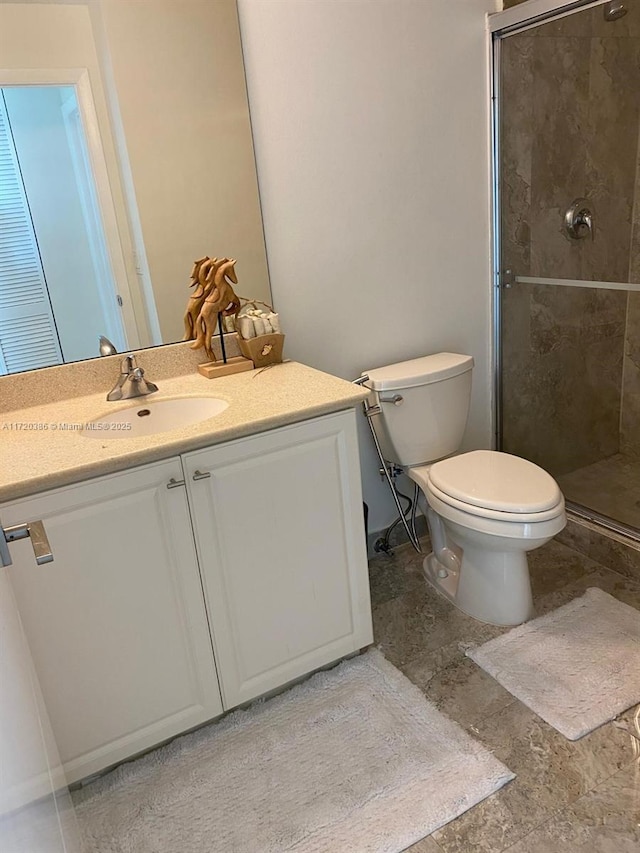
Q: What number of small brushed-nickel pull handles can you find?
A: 2